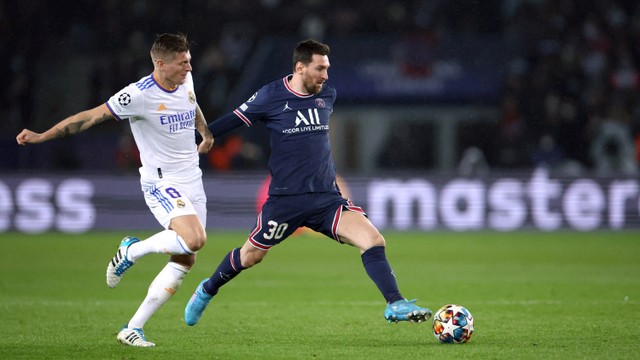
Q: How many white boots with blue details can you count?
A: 2